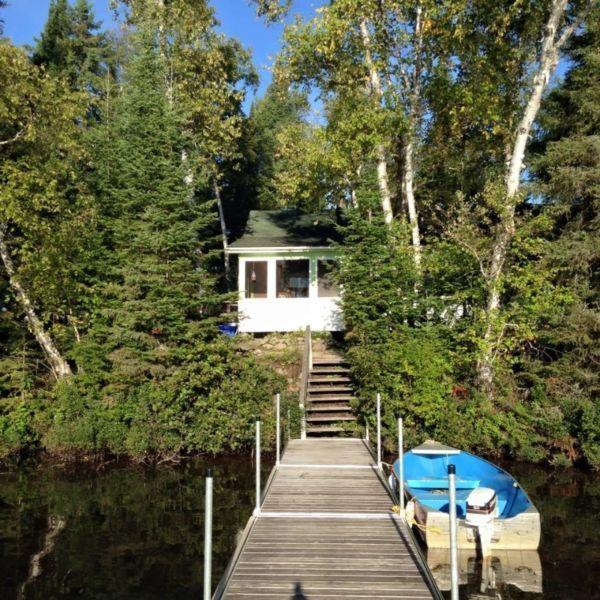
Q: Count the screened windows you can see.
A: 3